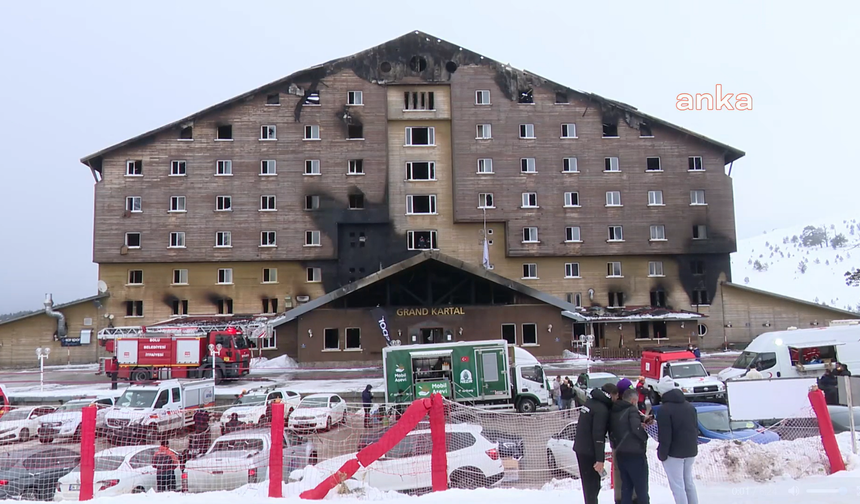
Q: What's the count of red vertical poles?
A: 4